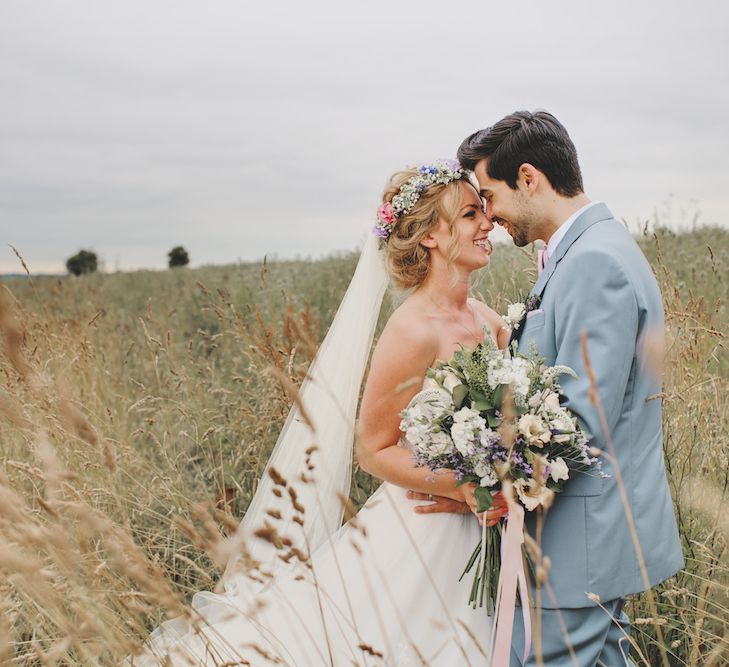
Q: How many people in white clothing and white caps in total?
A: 0